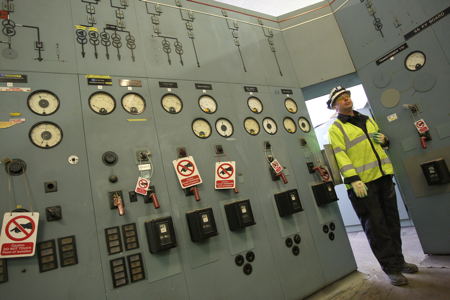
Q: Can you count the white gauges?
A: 15